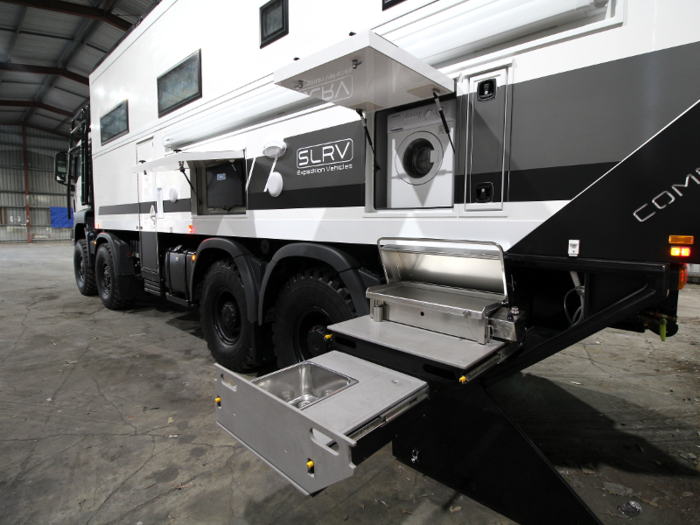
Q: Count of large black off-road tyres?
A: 4